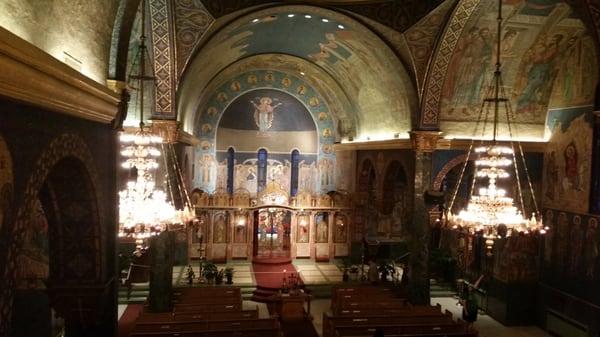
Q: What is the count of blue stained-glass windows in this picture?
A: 3